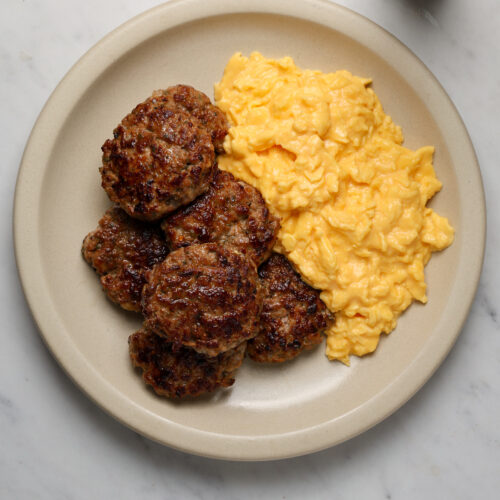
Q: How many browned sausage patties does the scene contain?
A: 7